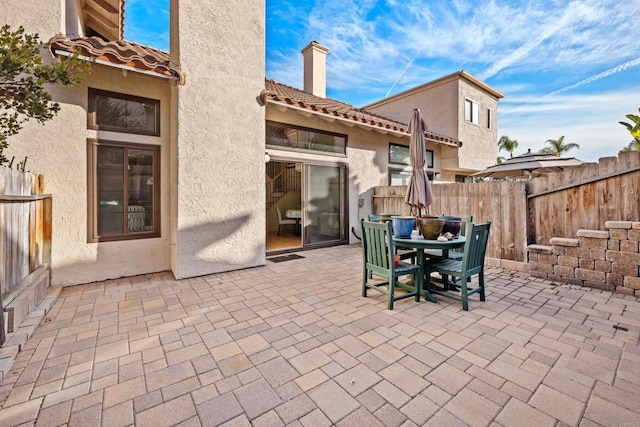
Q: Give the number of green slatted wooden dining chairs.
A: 4